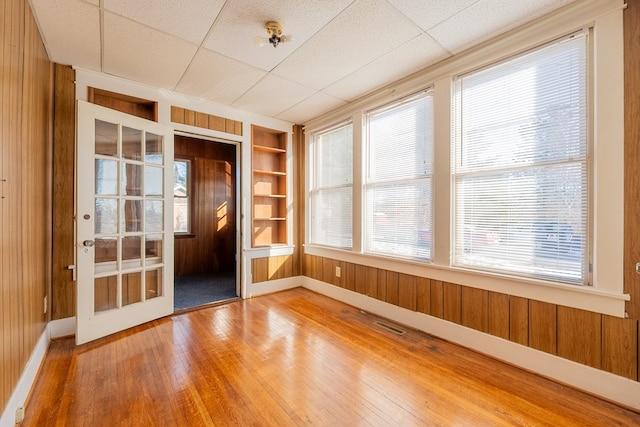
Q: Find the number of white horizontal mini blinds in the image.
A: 3